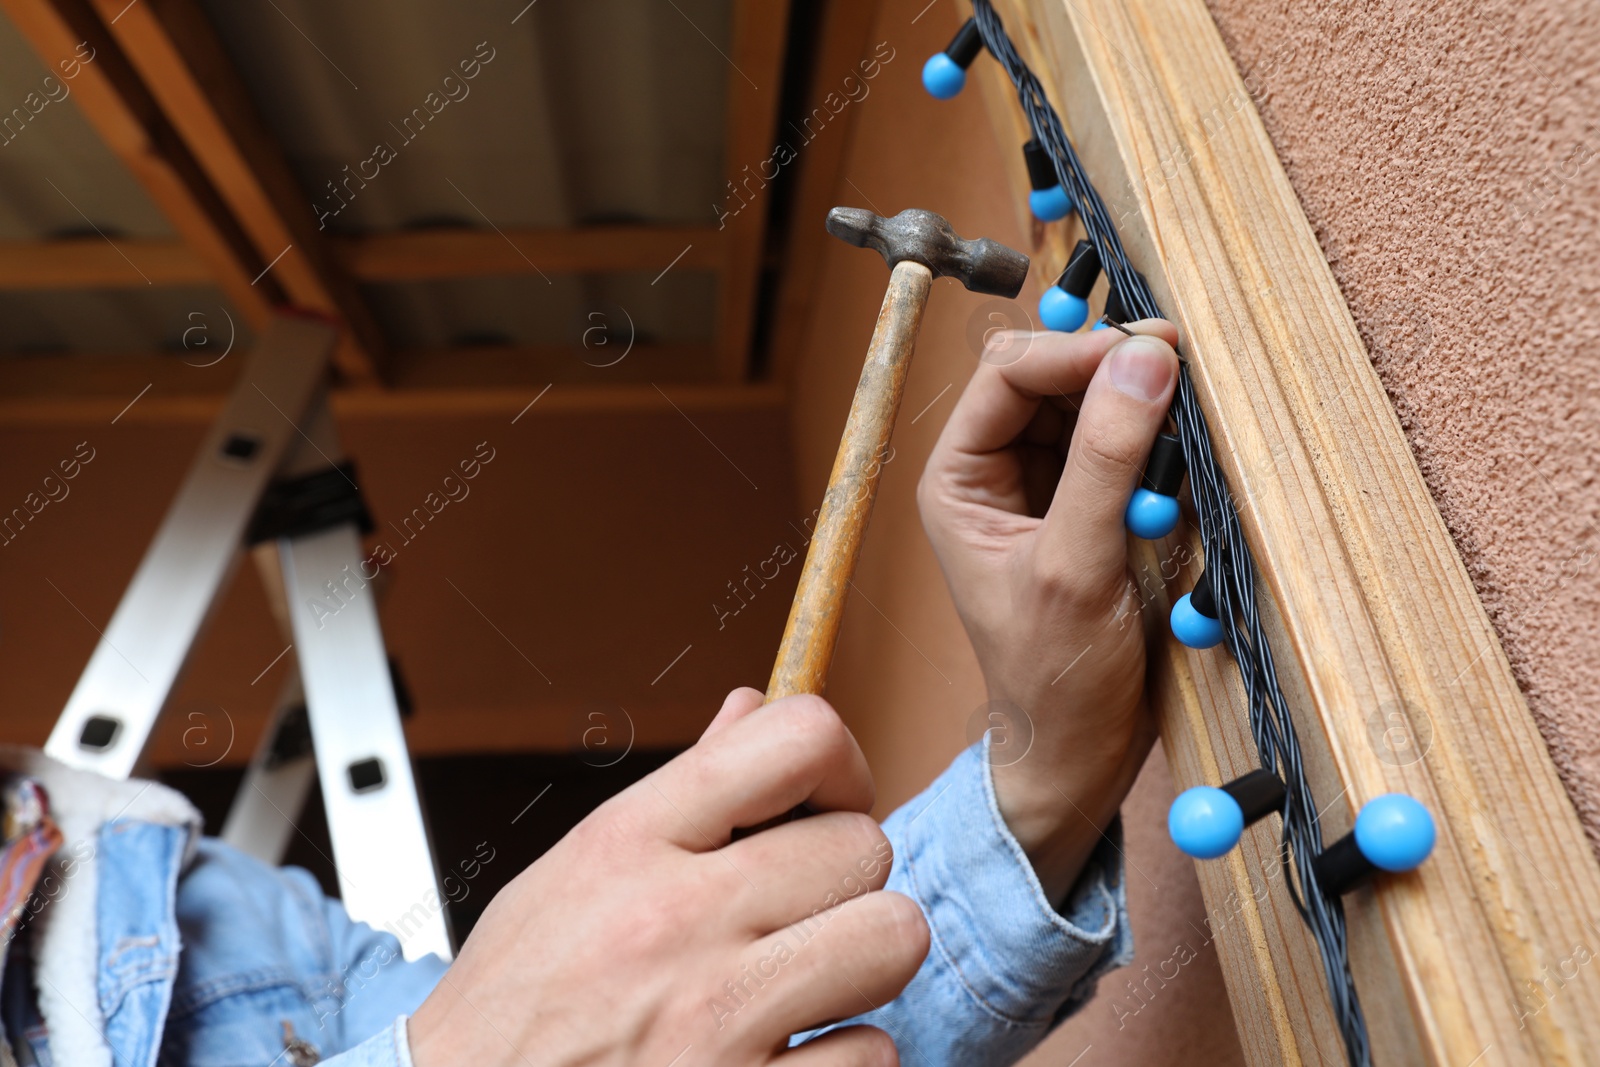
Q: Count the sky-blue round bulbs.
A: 8